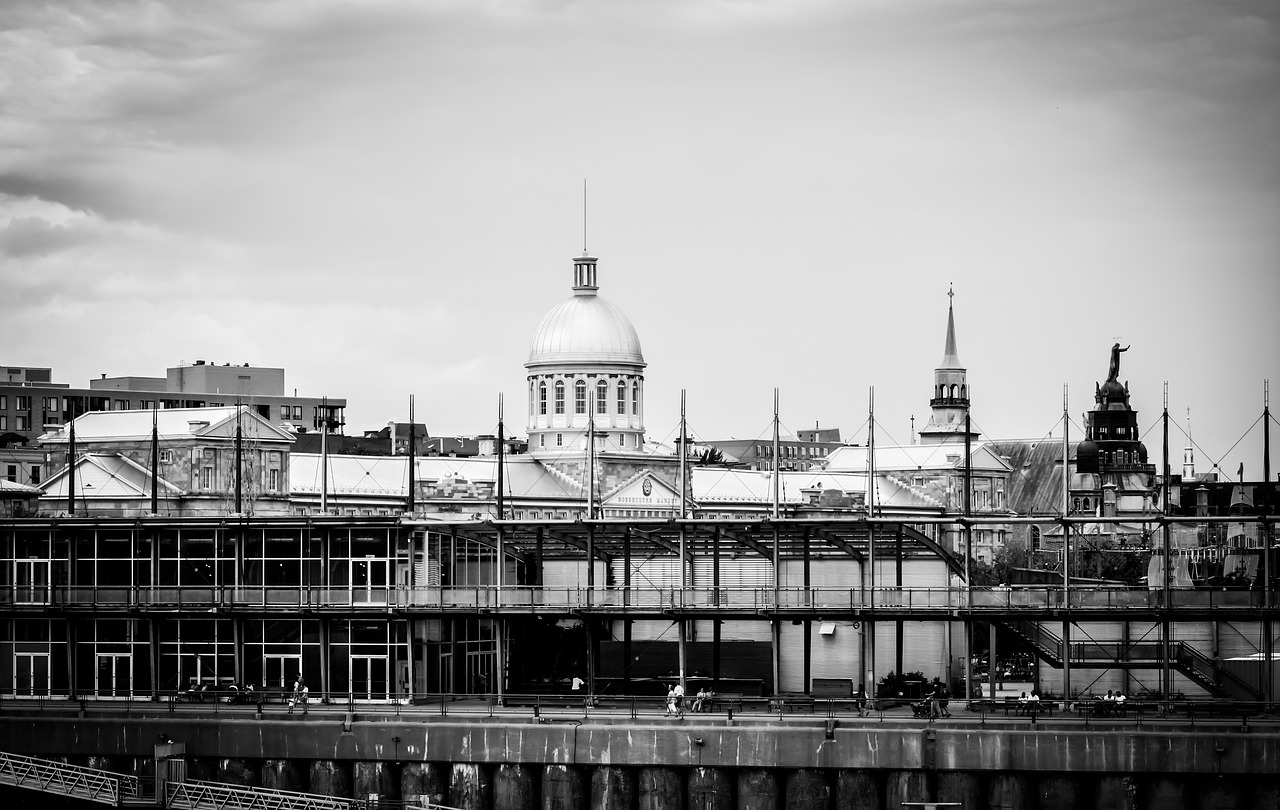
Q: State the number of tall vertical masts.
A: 14